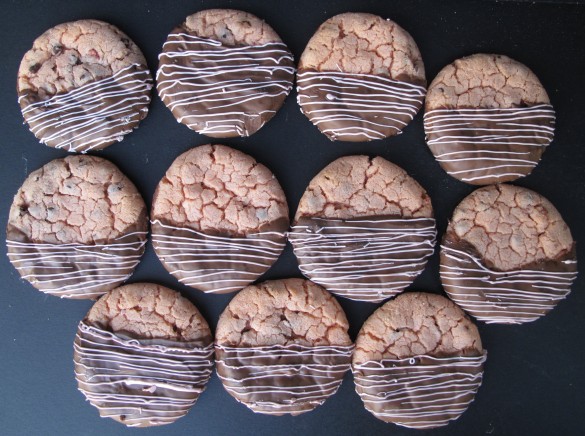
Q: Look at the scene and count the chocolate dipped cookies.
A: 11